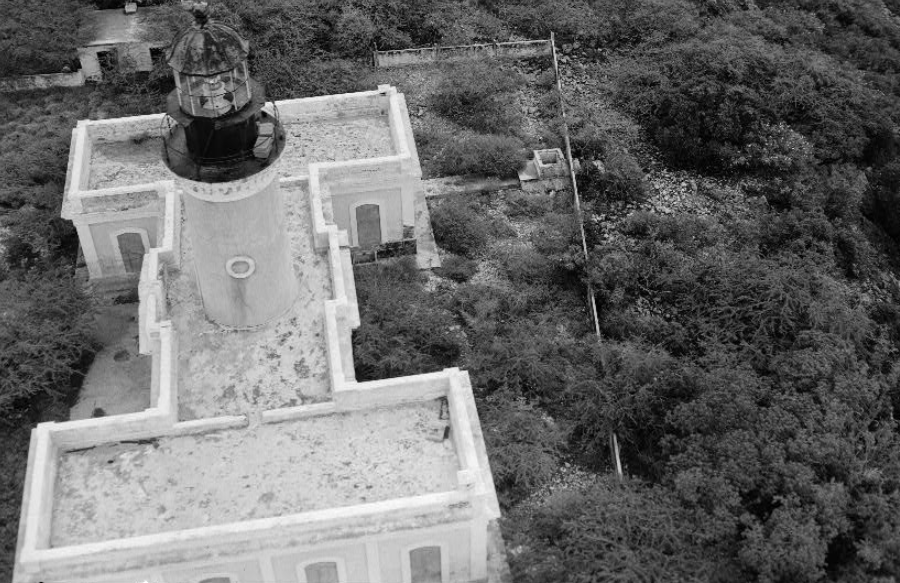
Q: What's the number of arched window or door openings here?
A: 5